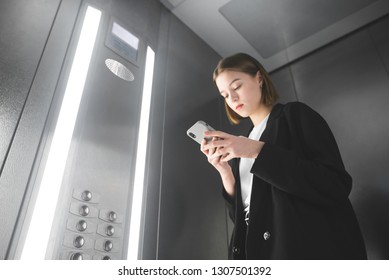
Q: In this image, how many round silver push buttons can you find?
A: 9